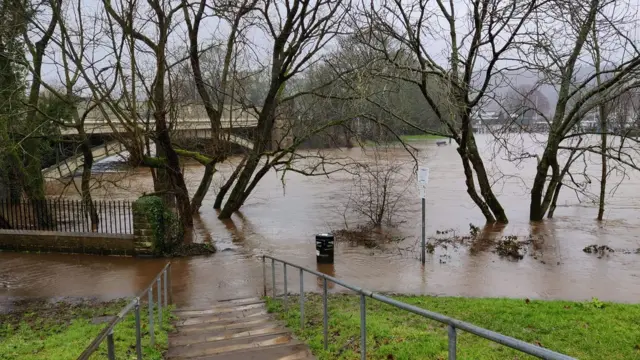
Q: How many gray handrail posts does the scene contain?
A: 13